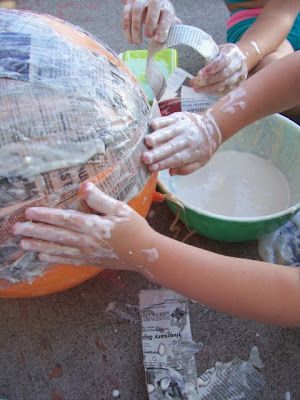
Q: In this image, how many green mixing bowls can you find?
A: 1